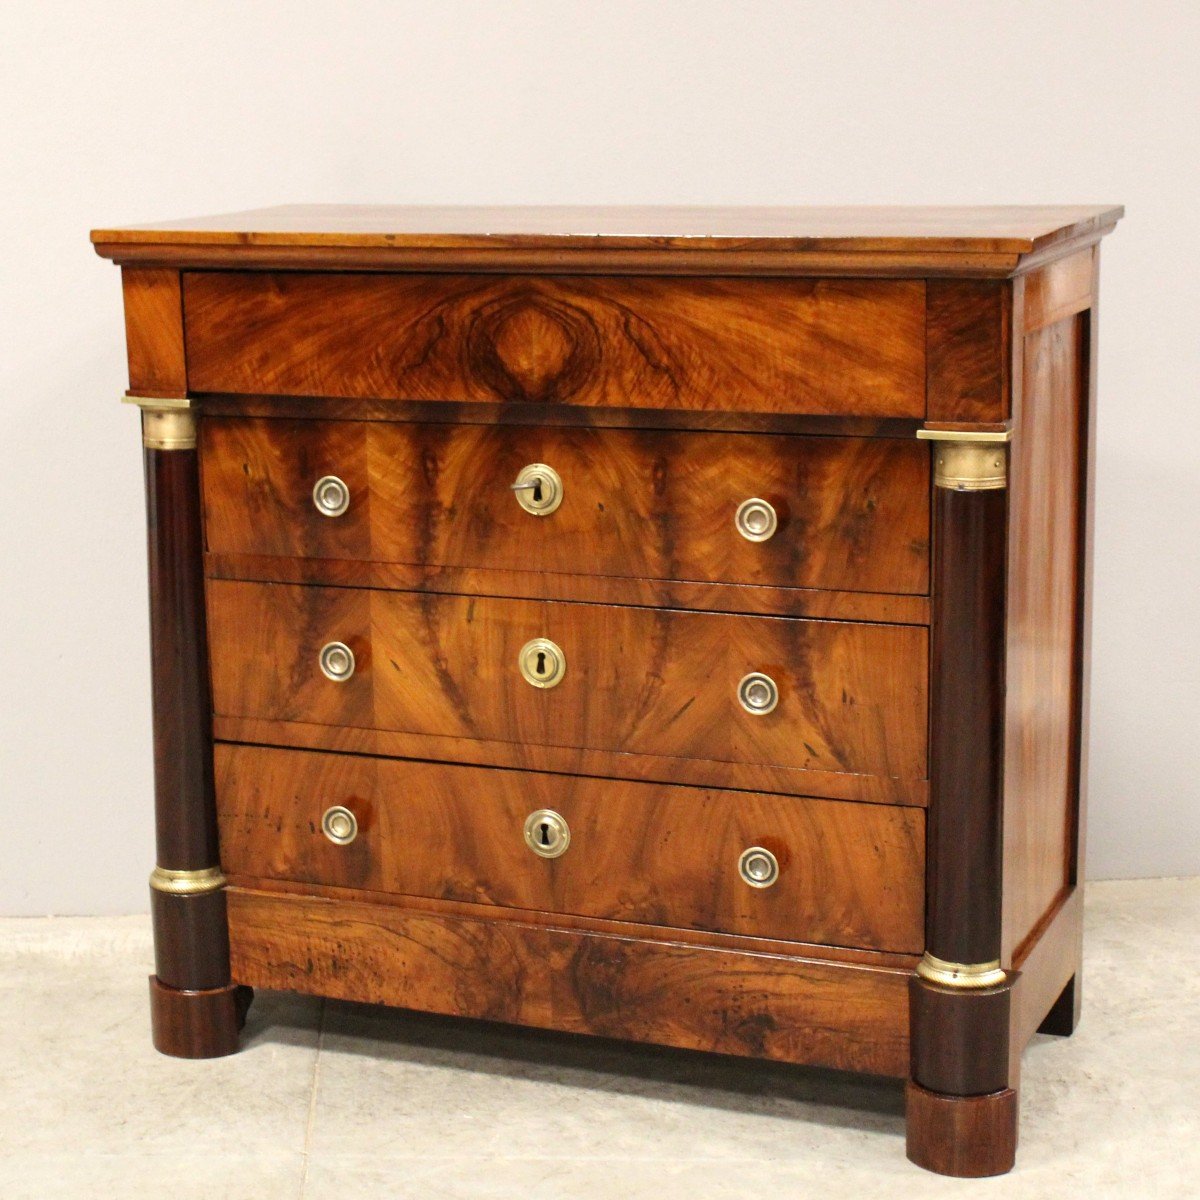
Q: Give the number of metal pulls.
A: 6